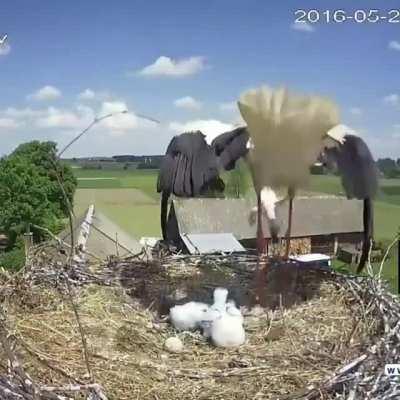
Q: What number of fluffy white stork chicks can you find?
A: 3